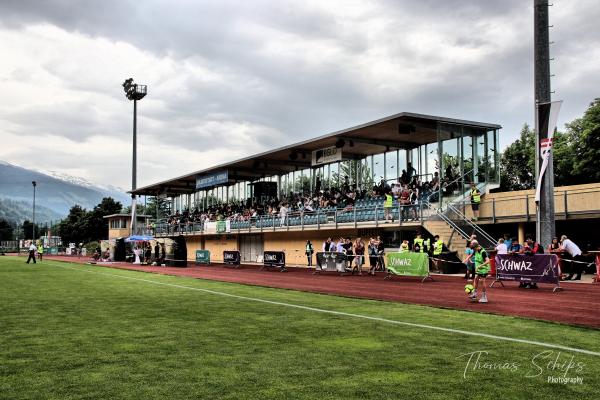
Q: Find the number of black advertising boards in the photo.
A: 2